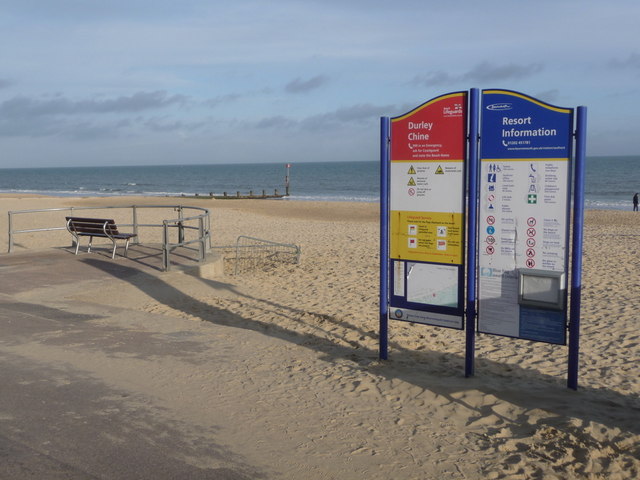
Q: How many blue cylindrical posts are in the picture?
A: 3